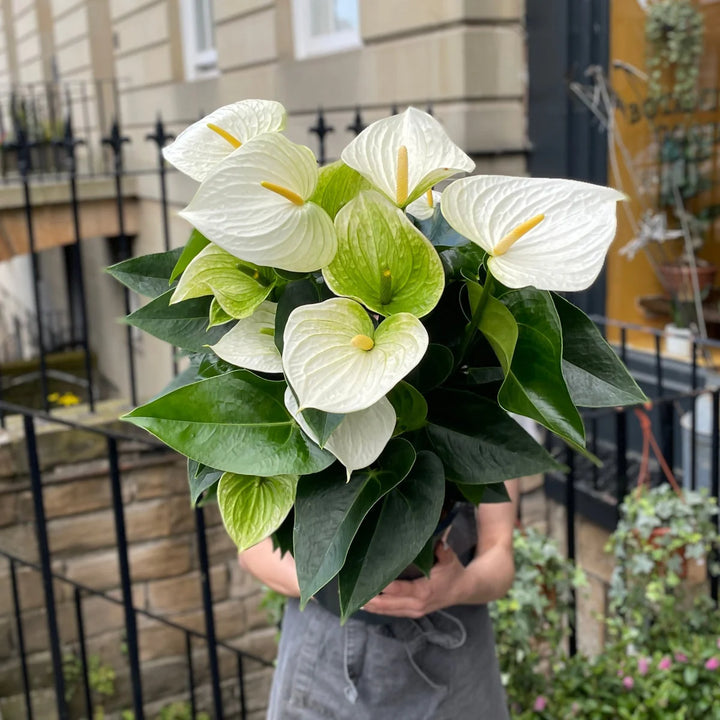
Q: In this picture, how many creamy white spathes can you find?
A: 8